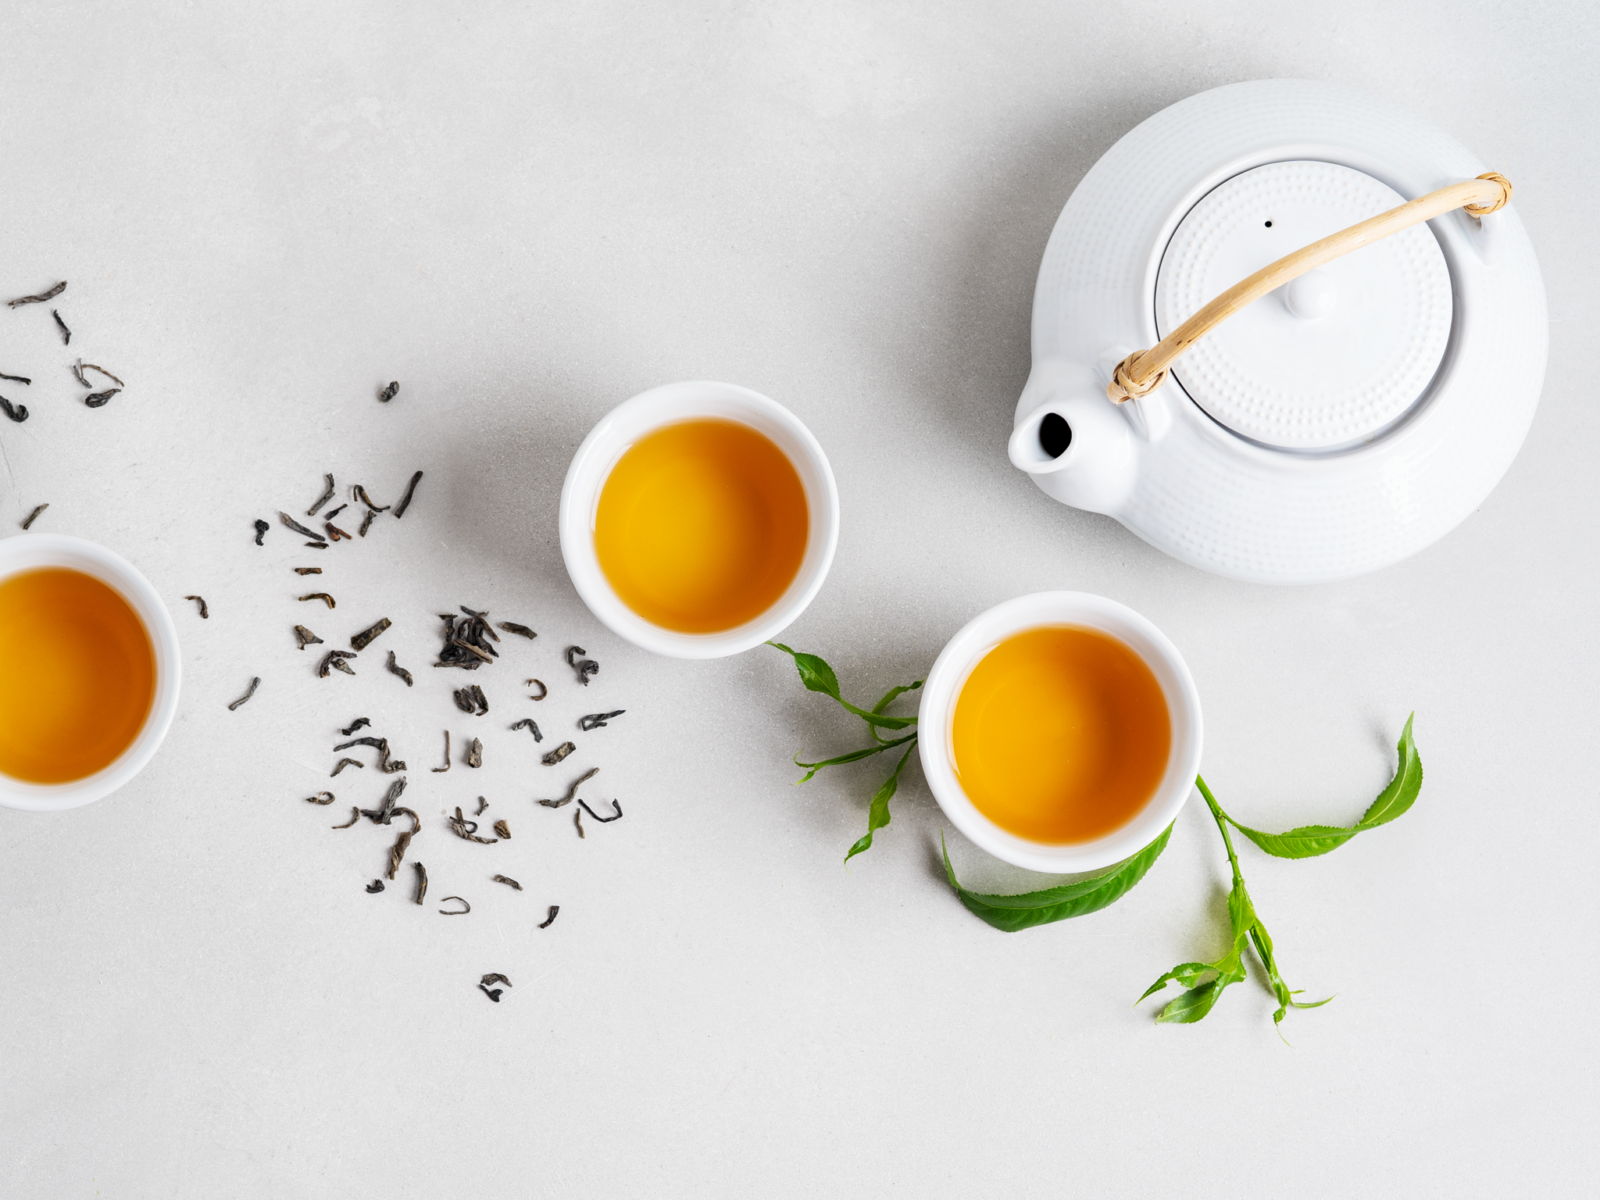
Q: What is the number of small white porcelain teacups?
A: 3